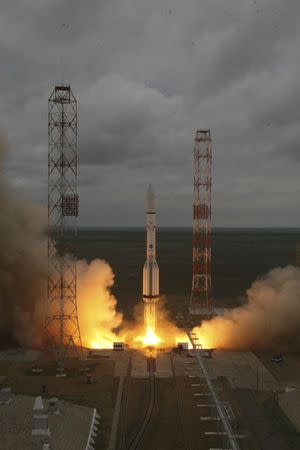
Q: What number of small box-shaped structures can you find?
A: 2